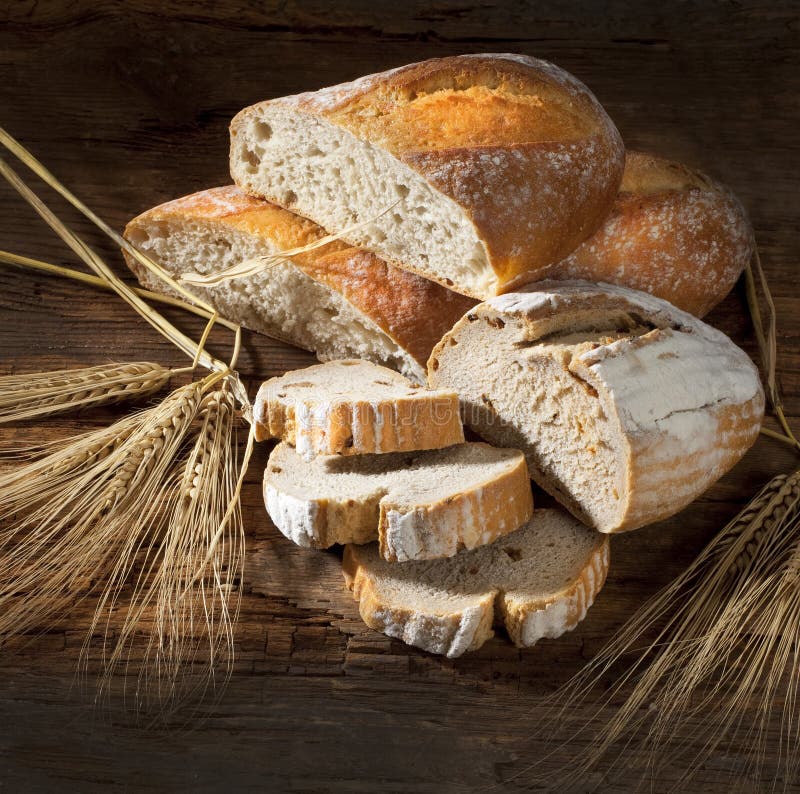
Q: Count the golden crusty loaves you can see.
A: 3